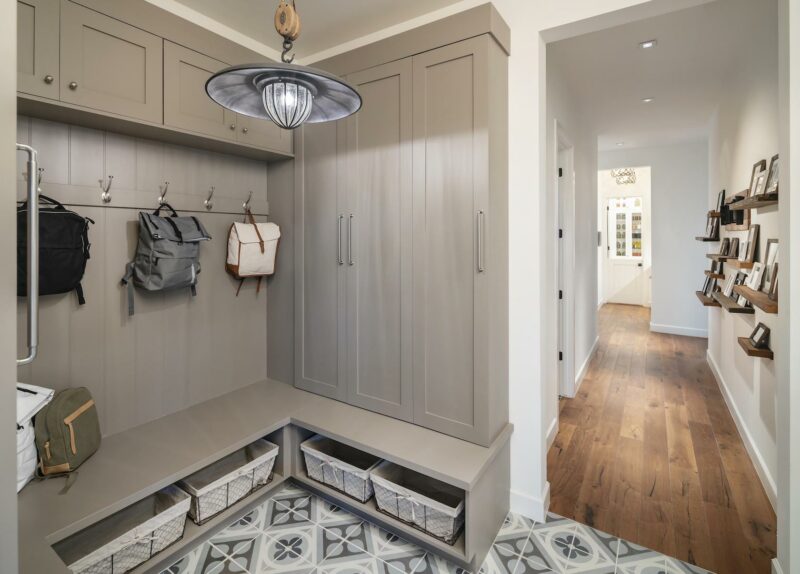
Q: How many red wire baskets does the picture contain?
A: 0